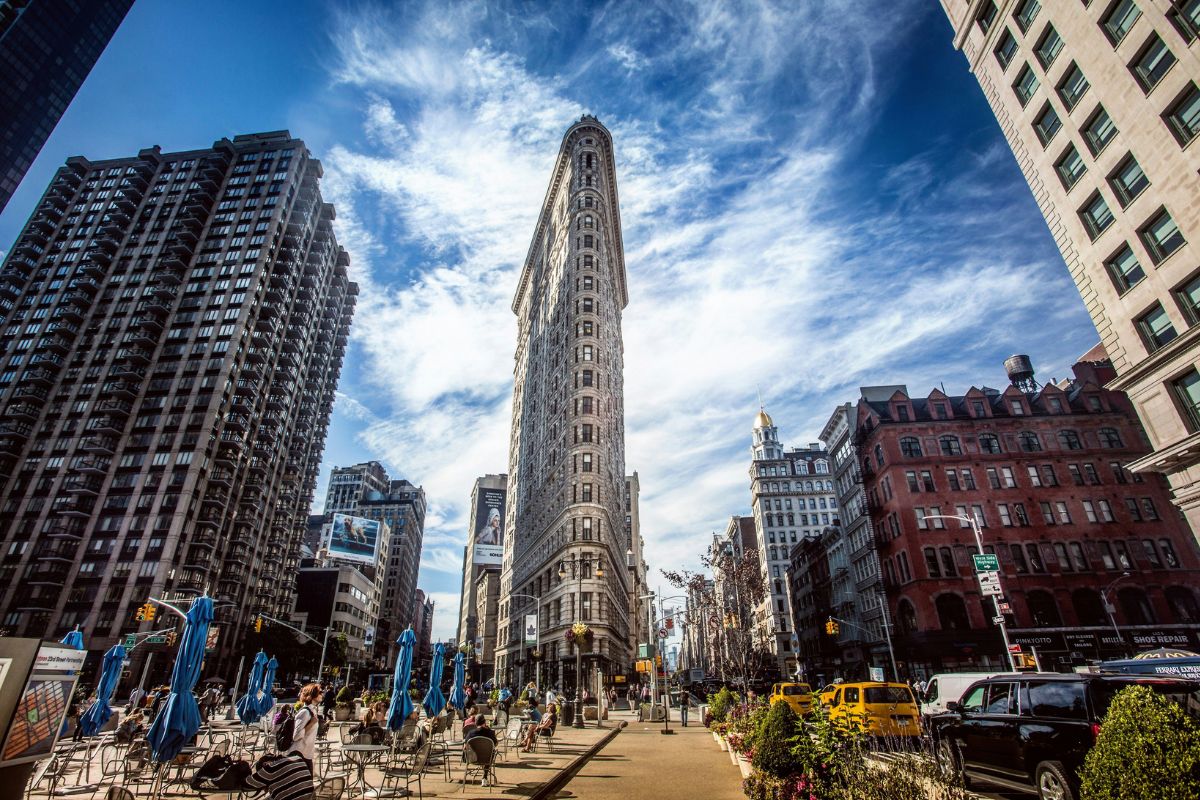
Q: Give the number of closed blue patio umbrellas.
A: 8